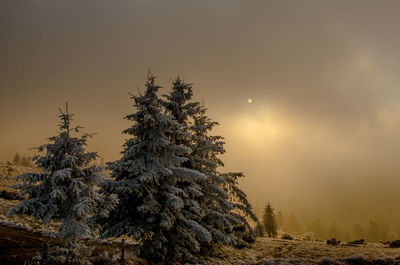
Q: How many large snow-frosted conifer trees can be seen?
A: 4